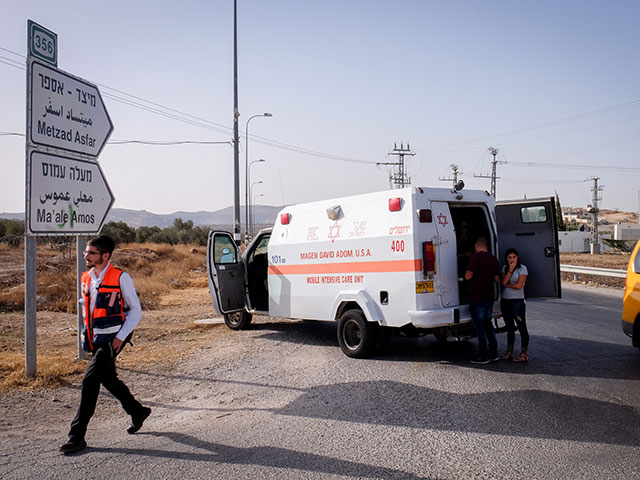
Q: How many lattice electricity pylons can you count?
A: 4